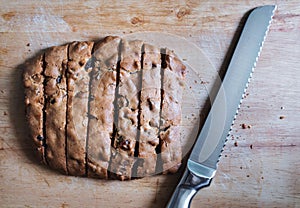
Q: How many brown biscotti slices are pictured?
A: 7